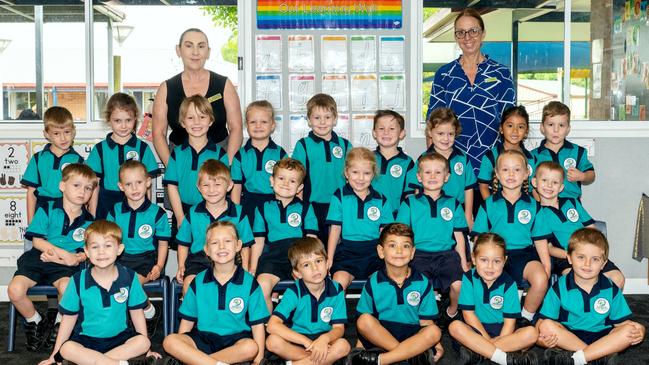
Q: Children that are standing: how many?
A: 9